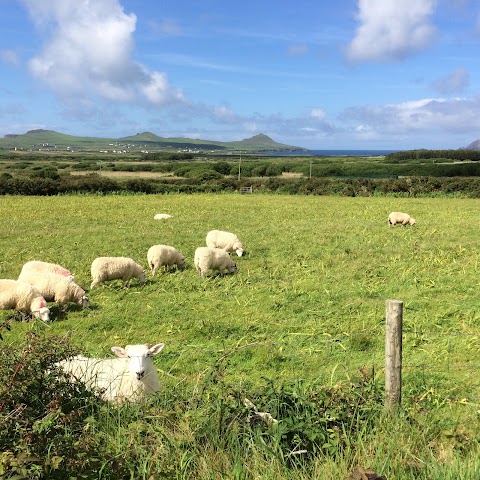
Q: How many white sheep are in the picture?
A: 10